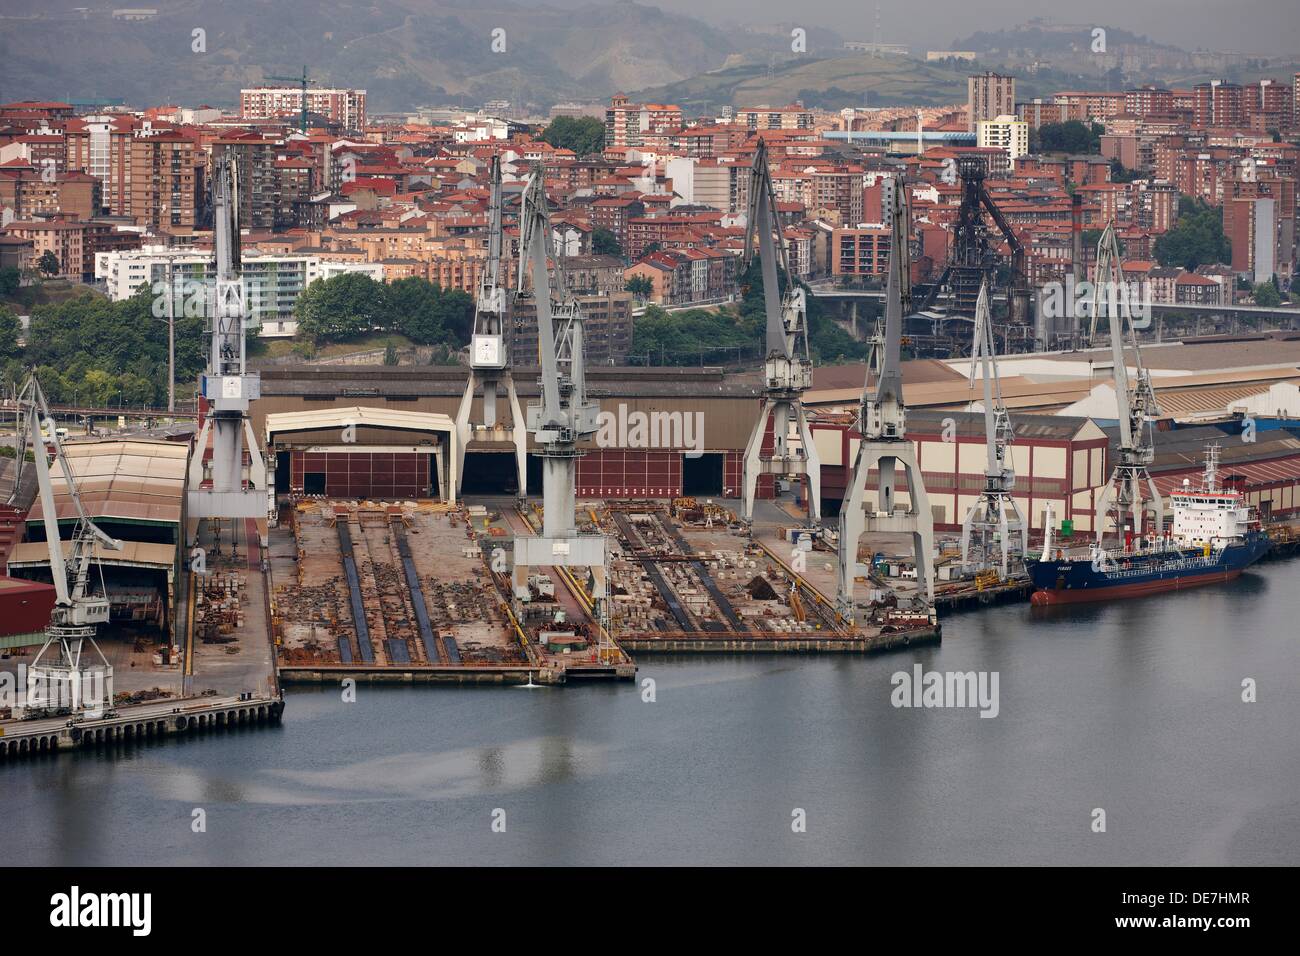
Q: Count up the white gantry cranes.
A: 8